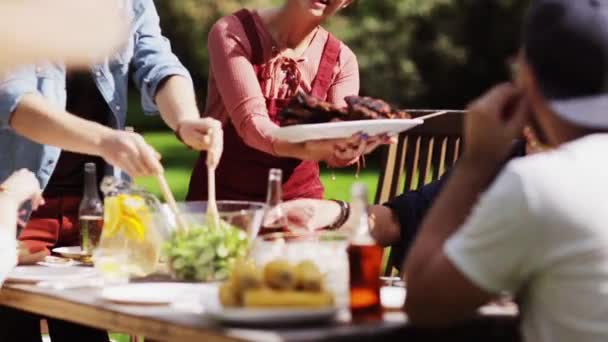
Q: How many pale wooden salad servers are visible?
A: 2